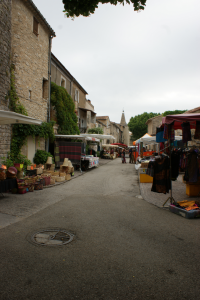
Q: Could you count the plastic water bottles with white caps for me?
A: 0